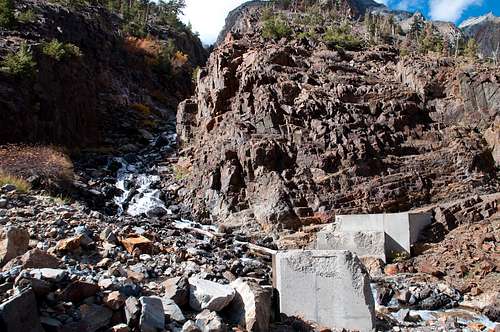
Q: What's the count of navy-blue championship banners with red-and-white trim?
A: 0